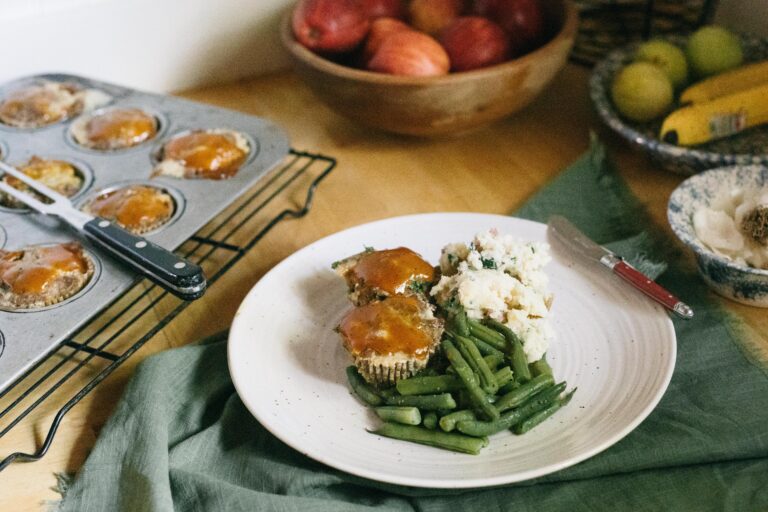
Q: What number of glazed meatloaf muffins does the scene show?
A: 8